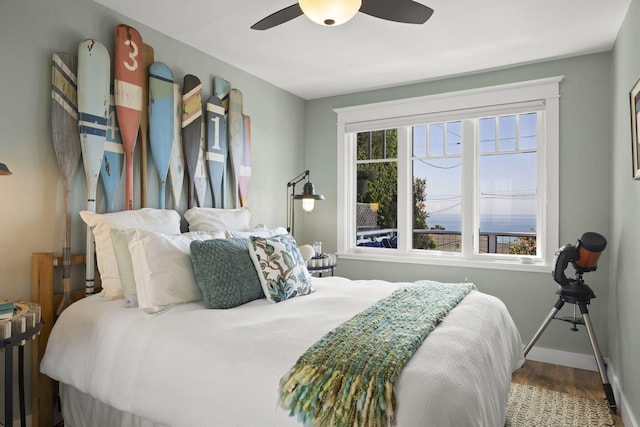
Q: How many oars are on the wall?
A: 13